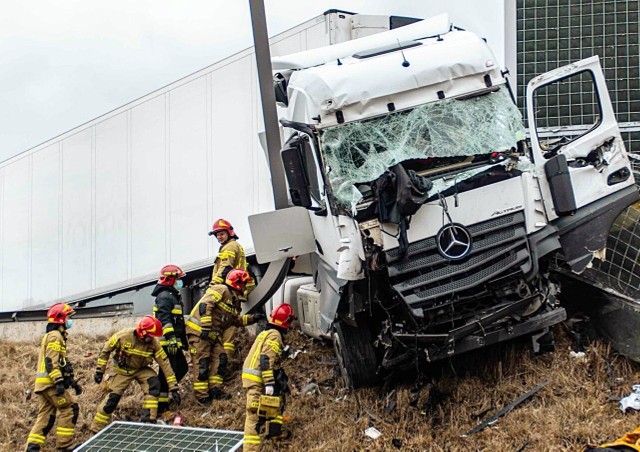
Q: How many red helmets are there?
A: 6